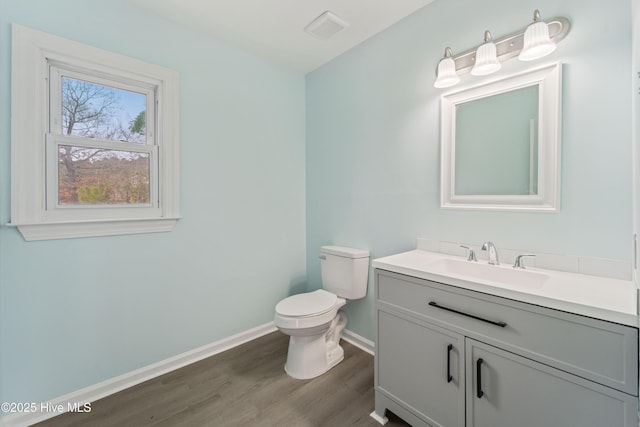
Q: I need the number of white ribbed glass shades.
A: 3